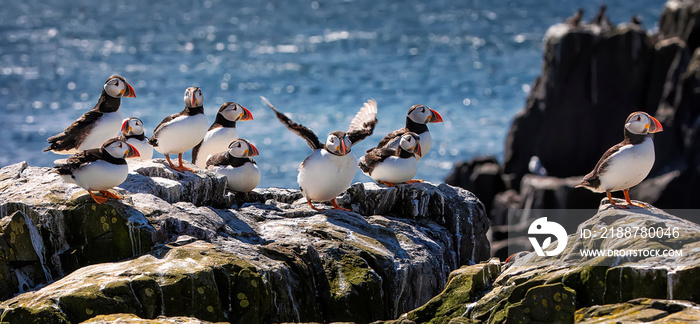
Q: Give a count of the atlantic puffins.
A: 10